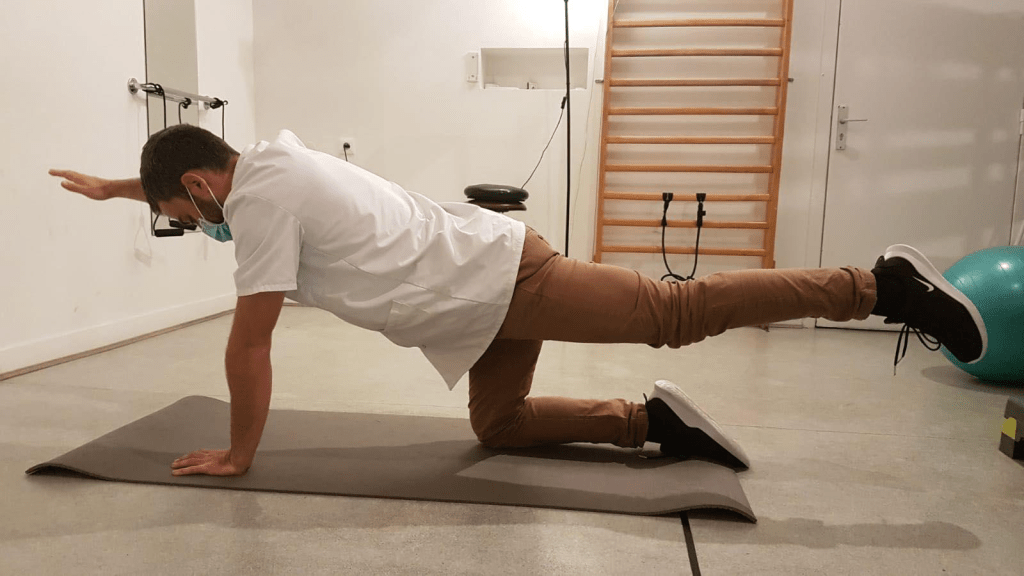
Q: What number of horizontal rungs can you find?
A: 9